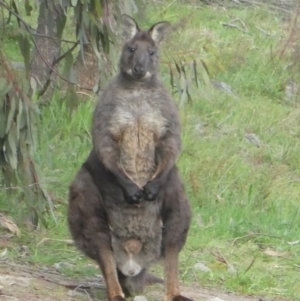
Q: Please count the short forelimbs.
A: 2